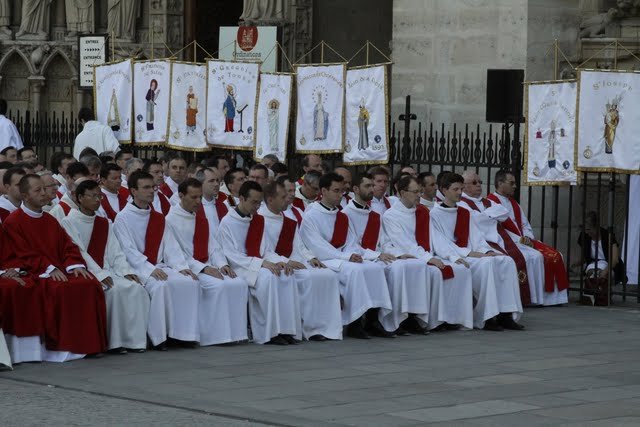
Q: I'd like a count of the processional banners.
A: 9